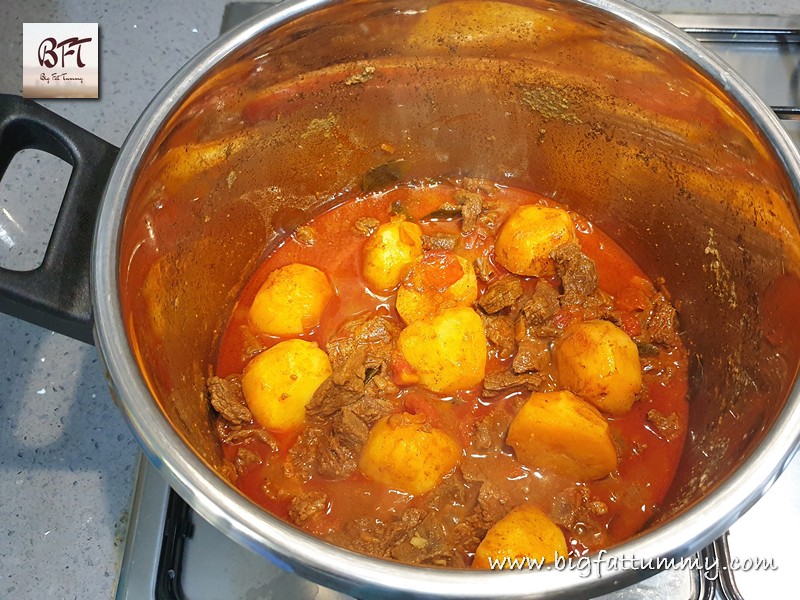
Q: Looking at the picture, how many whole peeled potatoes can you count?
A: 10